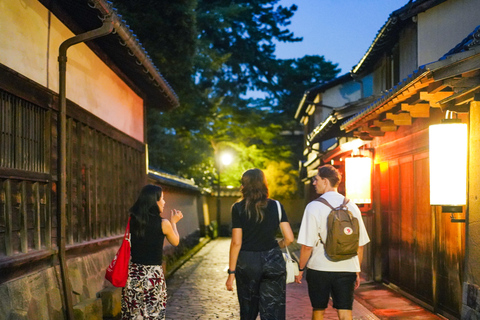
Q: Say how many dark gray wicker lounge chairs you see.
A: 0